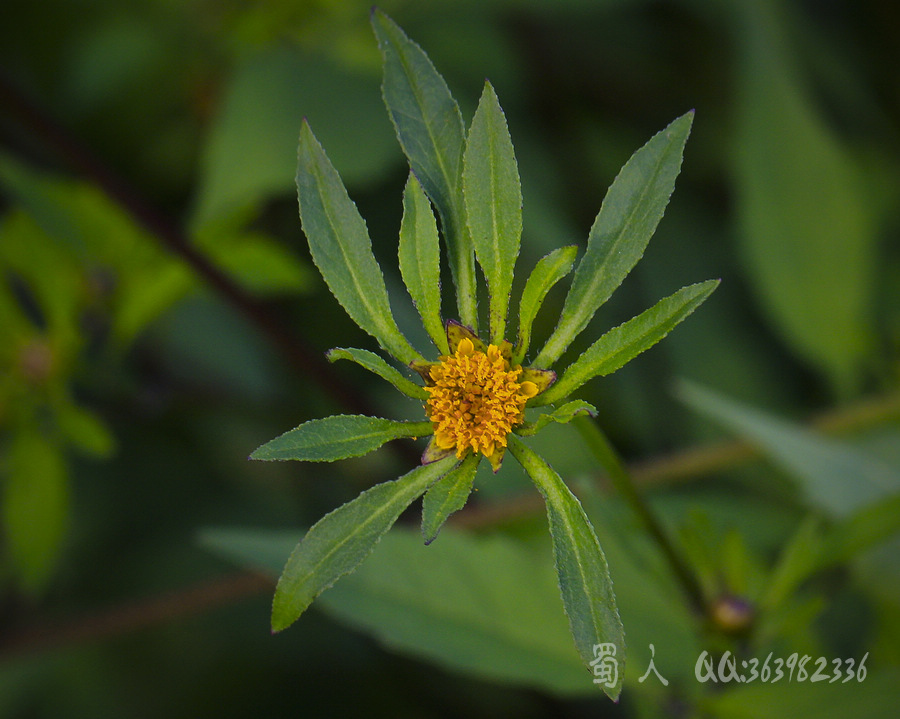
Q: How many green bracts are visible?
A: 13